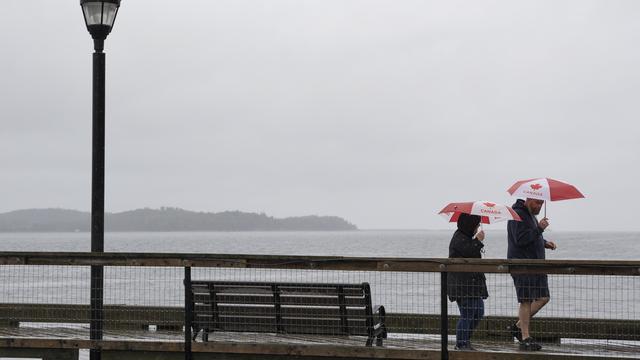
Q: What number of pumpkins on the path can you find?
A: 0